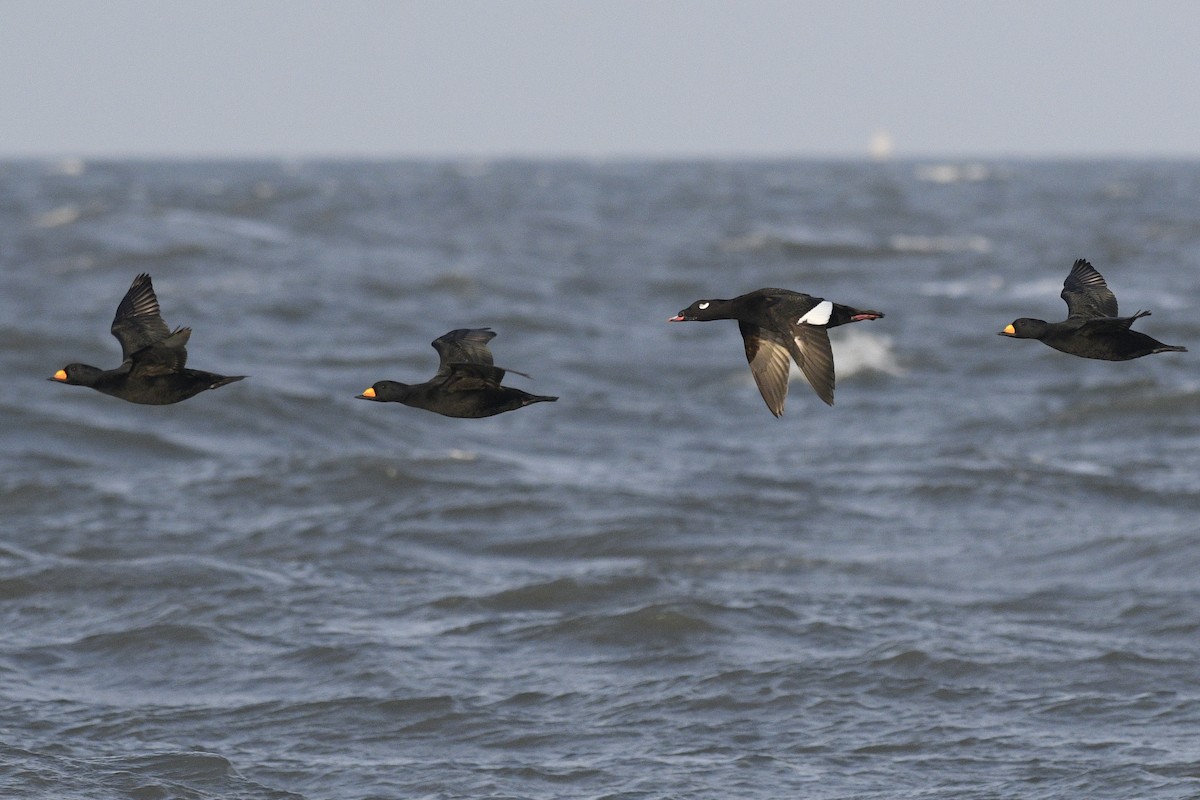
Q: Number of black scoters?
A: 3